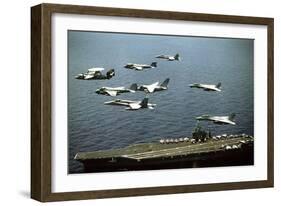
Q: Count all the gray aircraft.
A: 8